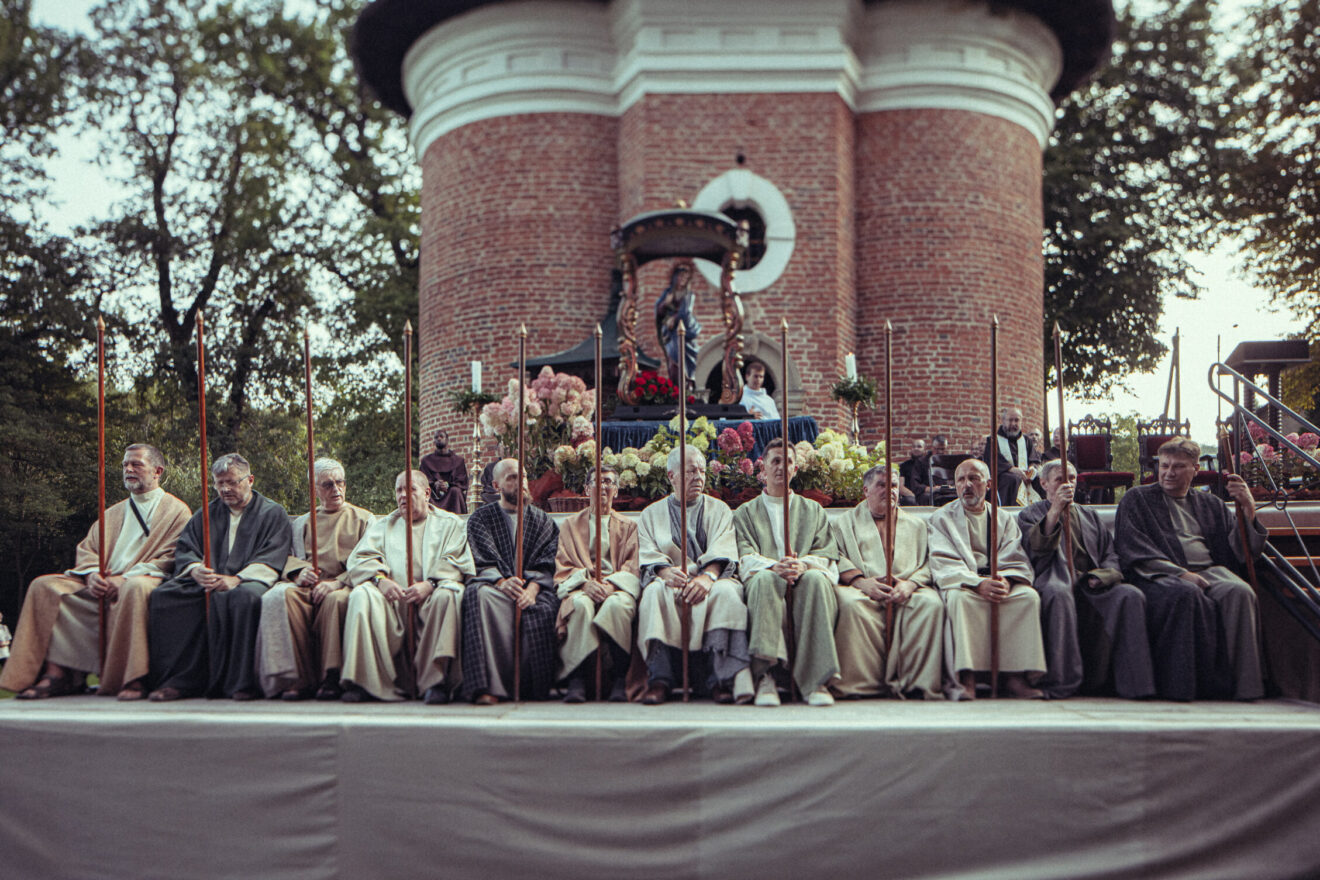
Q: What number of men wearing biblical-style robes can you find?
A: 12